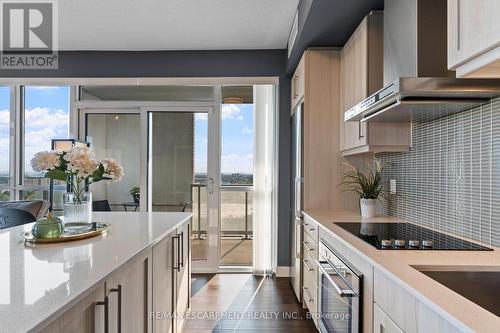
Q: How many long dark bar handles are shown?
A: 4